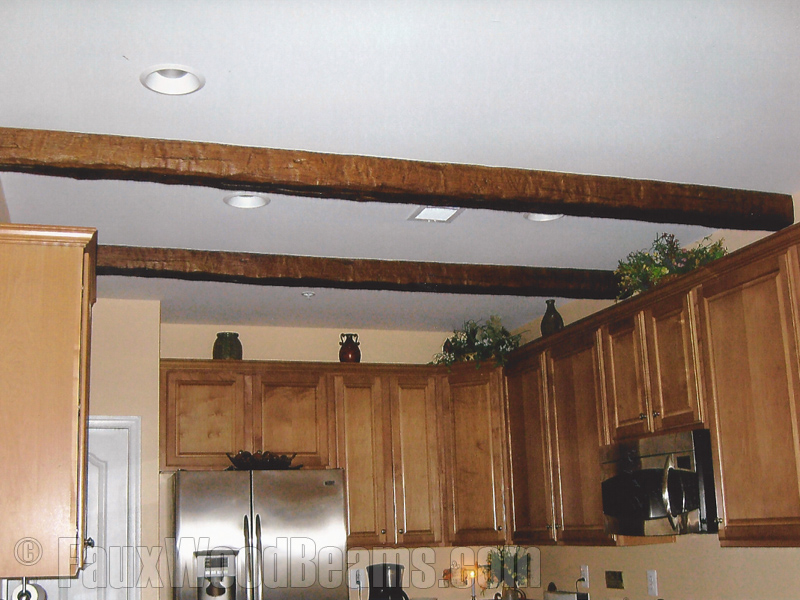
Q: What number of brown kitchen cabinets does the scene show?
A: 11